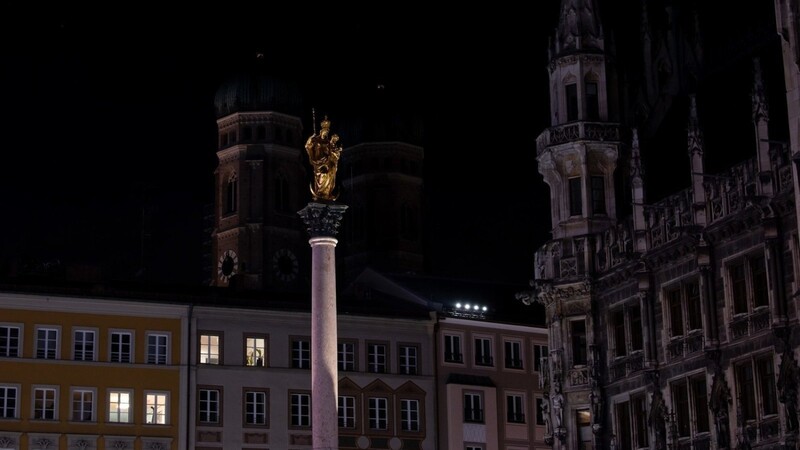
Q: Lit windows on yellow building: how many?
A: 2